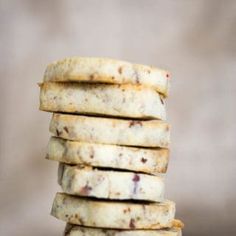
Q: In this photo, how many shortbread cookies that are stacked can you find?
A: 7